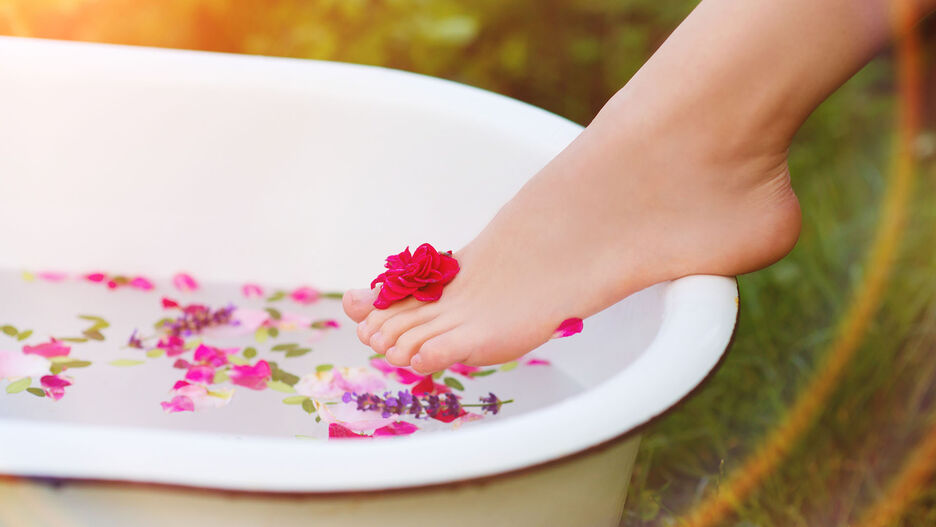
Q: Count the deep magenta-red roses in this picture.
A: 1